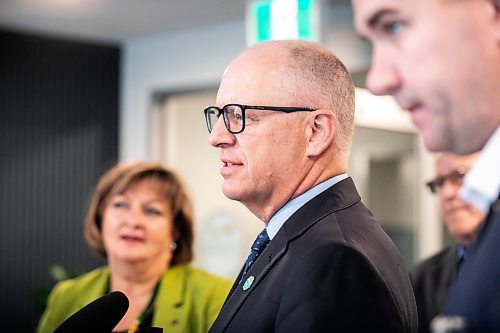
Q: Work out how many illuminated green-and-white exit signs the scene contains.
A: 1